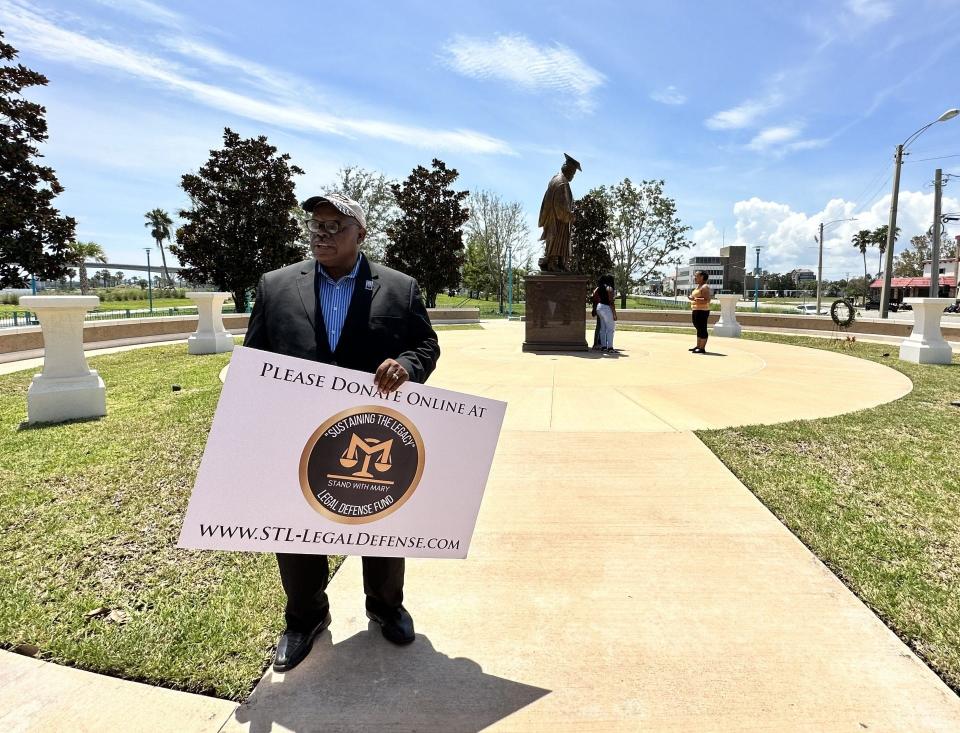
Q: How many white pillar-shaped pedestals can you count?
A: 4